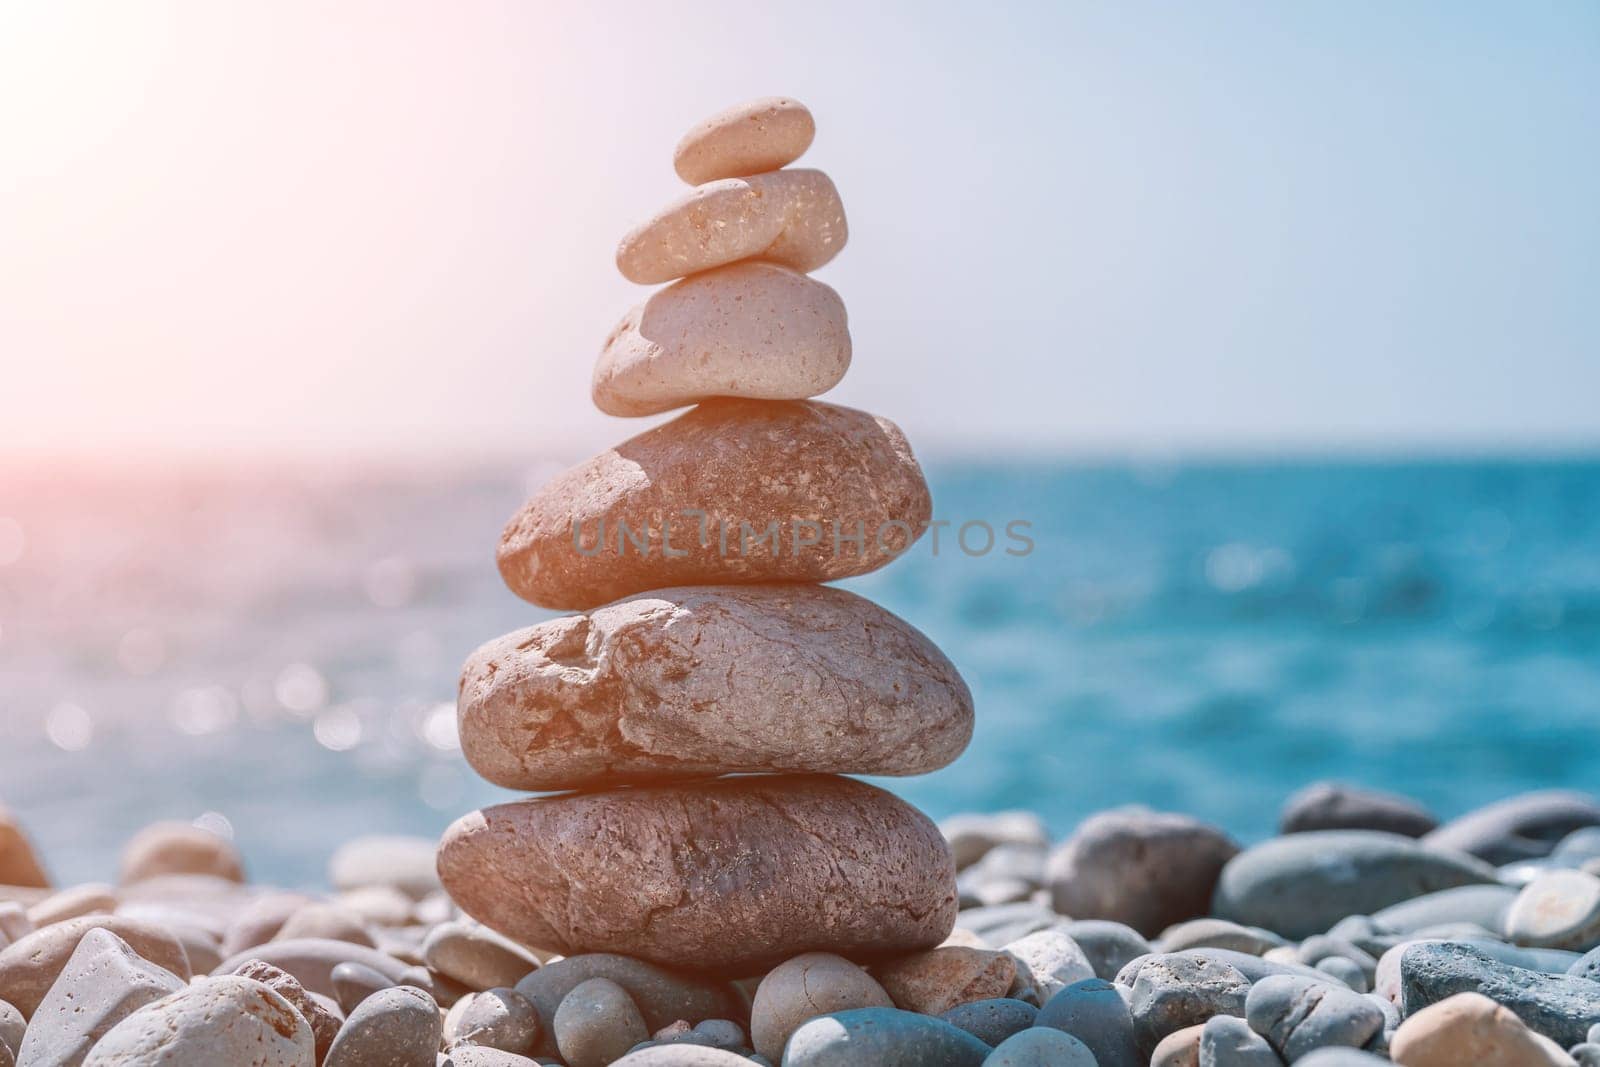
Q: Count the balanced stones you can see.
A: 6